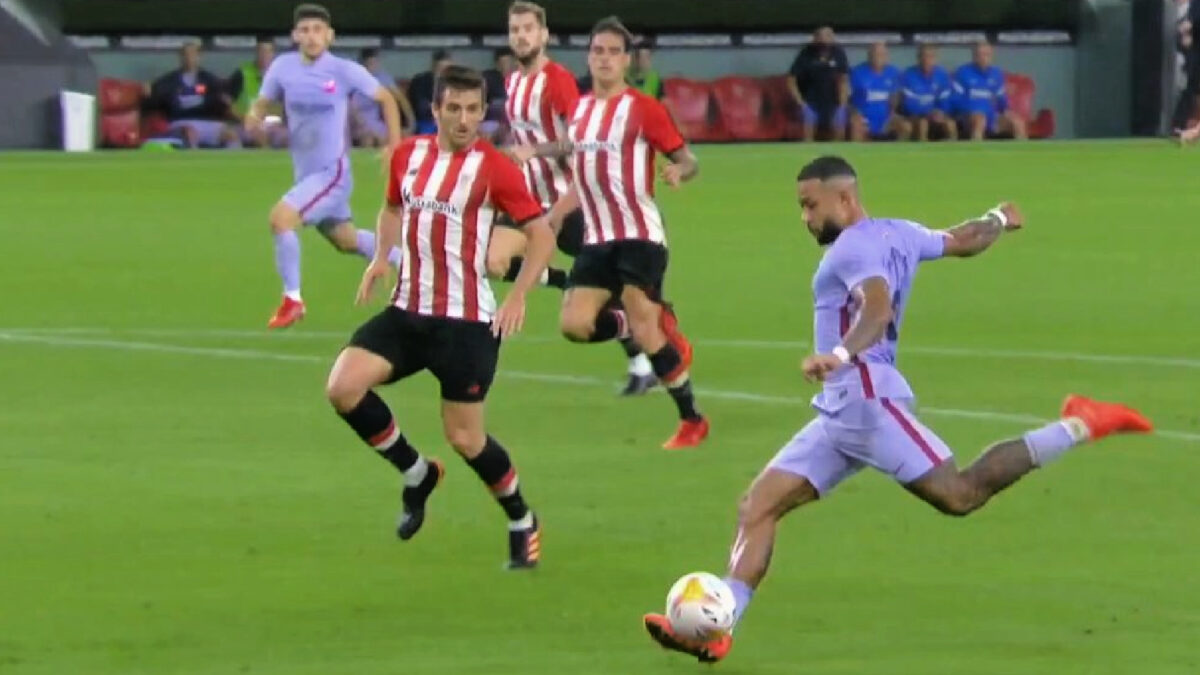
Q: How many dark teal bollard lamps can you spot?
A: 0